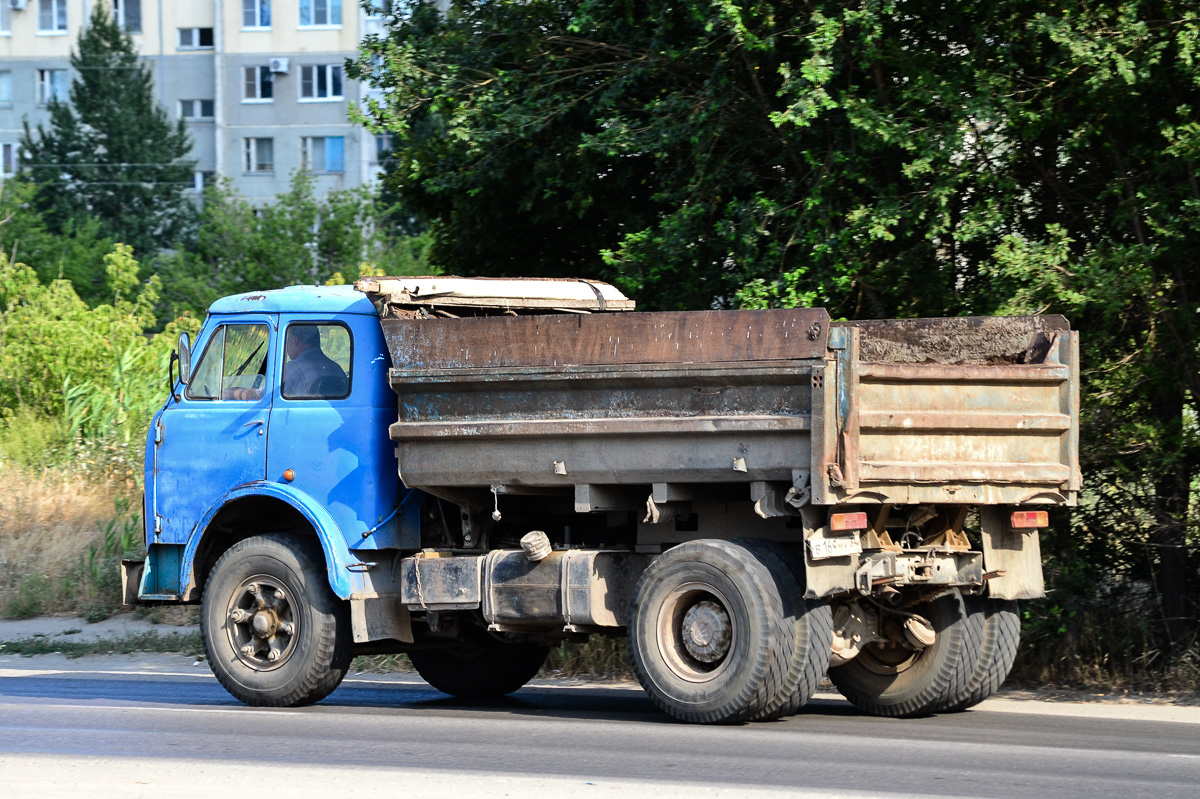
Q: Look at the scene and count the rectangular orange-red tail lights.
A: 2